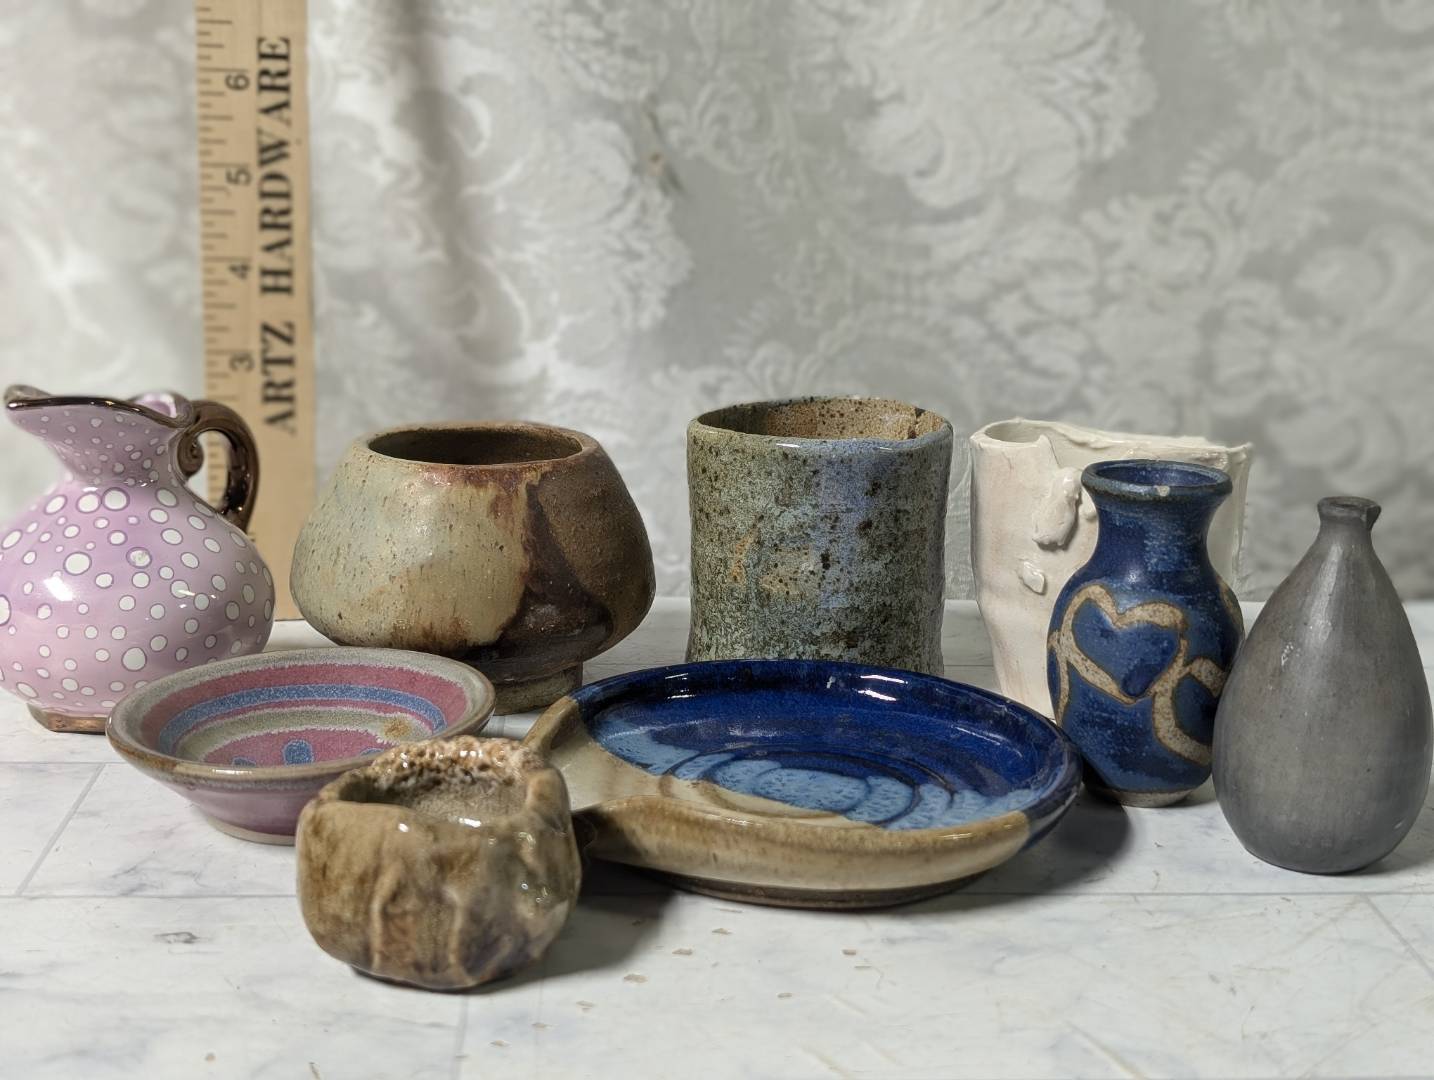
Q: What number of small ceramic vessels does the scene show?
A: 9